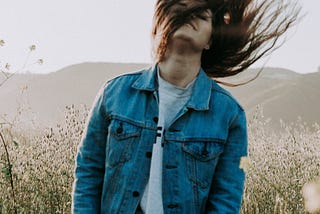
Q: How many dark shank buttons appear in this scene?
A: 5